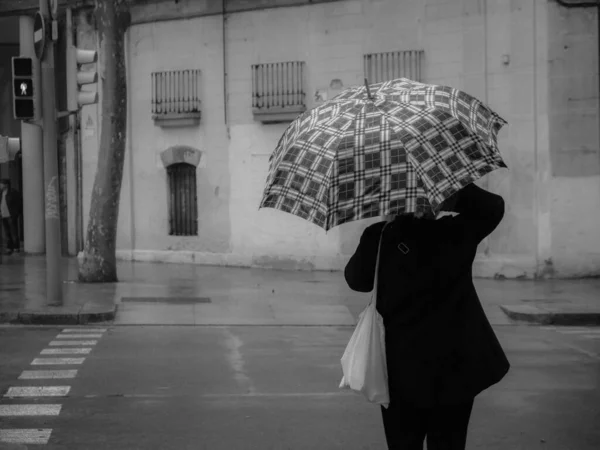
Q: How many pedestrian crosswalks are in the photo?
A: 1